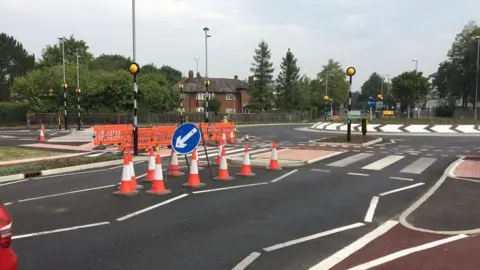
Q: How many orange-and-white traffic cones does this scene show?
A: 14